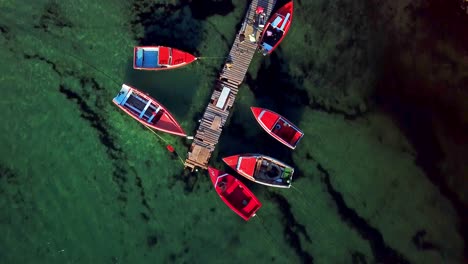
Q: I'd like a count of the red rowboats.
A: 6